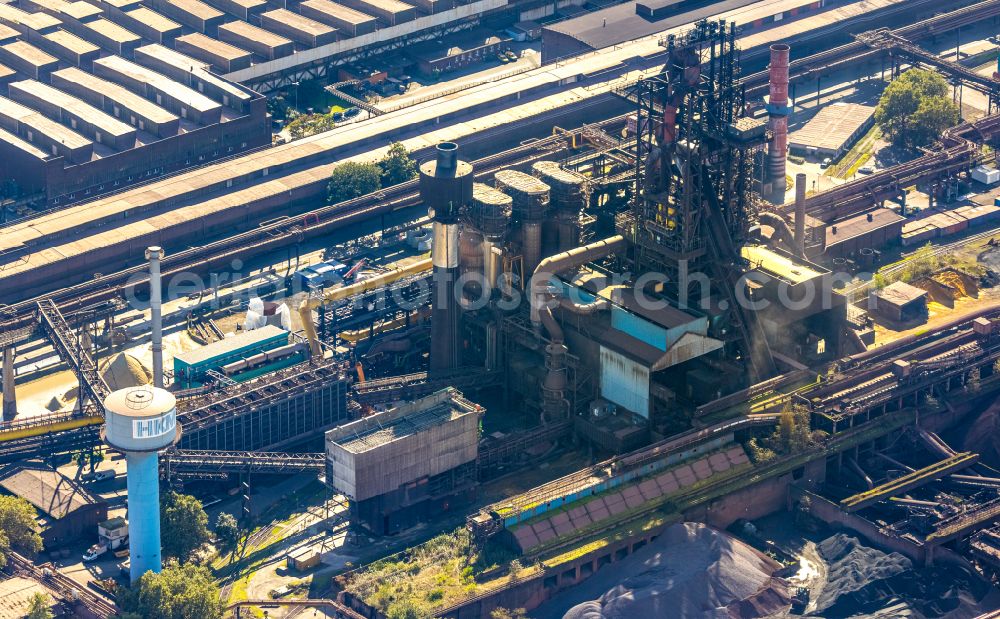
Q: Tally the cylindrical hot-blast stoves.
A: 3